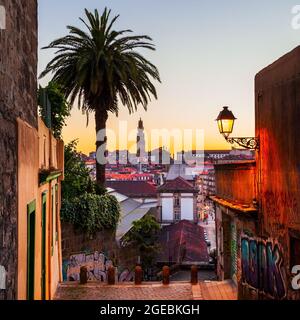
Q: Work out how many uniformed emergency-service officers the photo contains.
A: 0